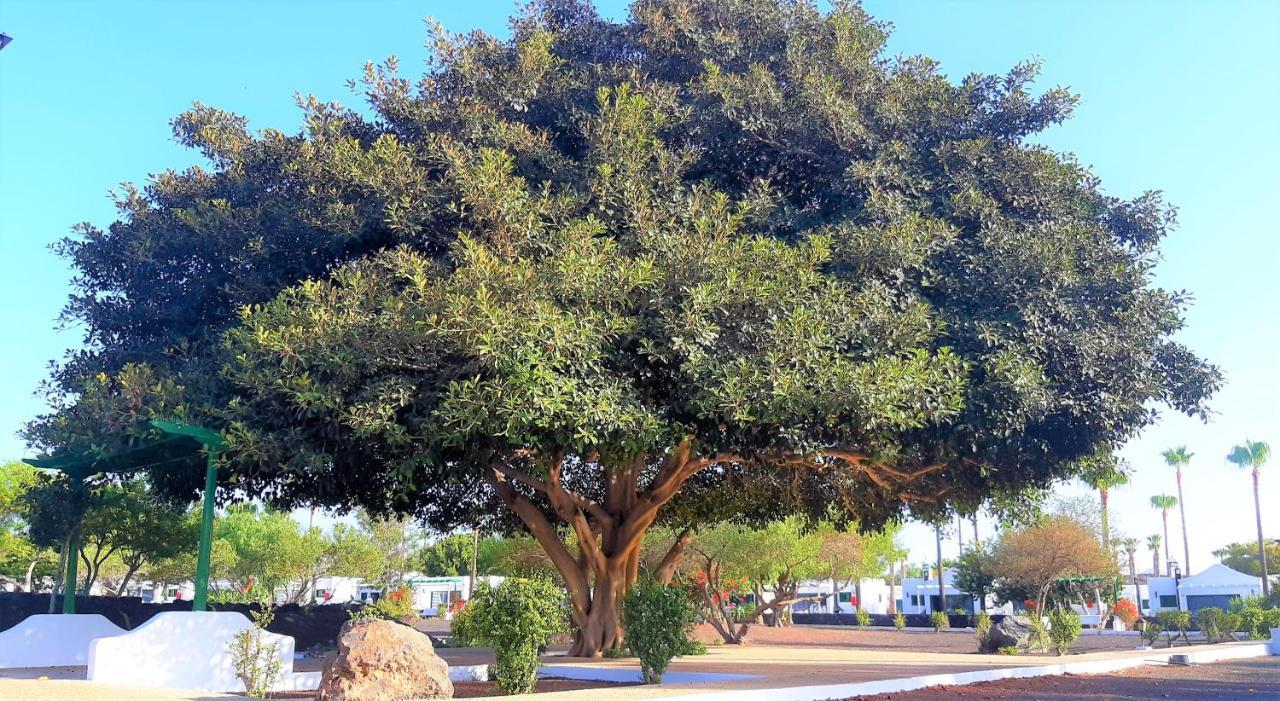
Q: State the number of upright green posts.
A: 2